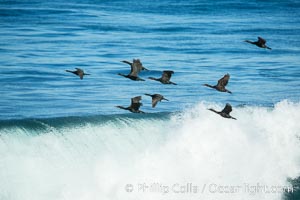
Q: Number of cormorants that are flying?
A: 9